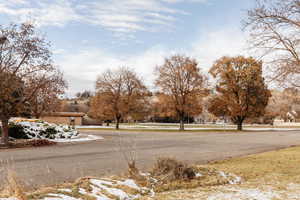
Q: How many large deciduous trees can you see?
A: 5